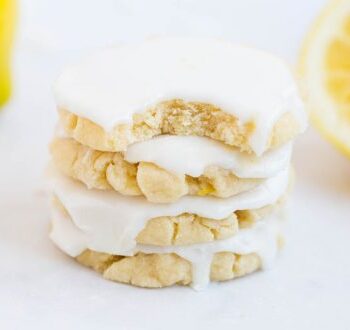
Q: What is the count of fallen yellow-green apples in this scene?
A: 0